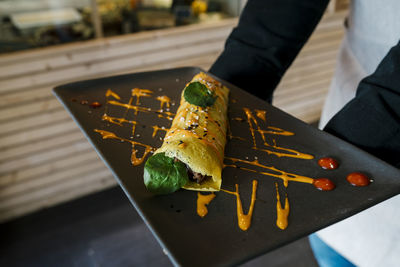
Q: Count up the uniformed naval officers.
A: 0